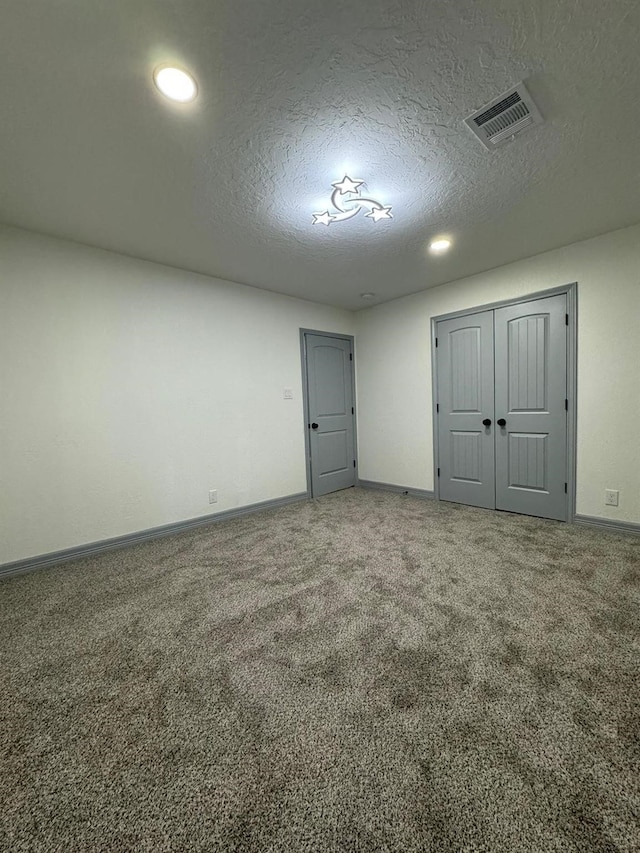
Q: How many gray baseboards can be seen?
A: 3